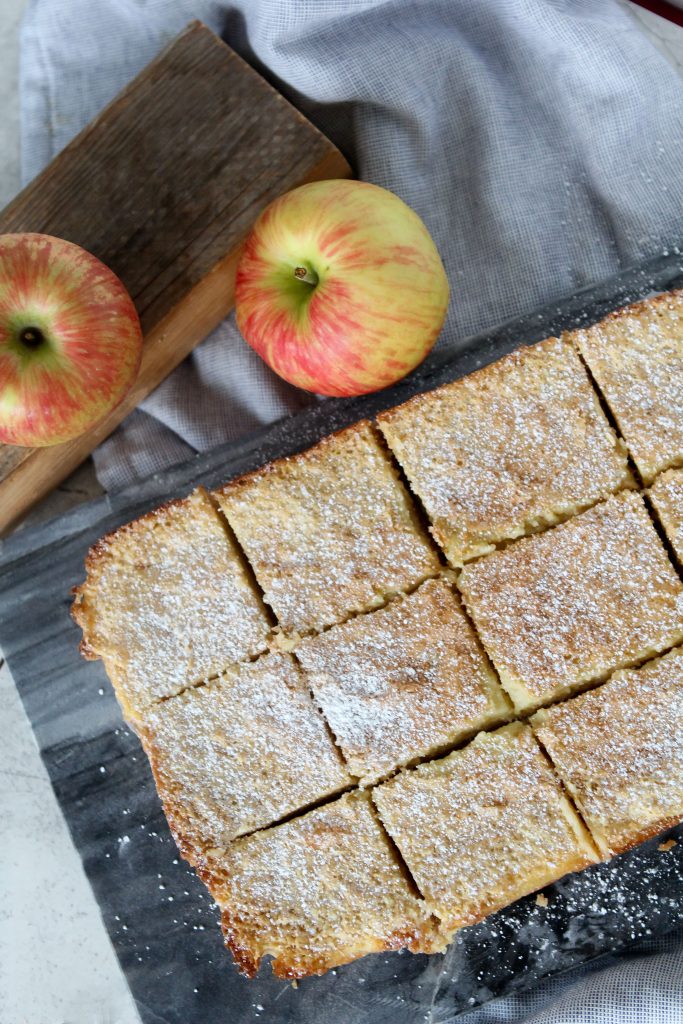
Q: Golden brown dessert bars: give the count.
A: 11